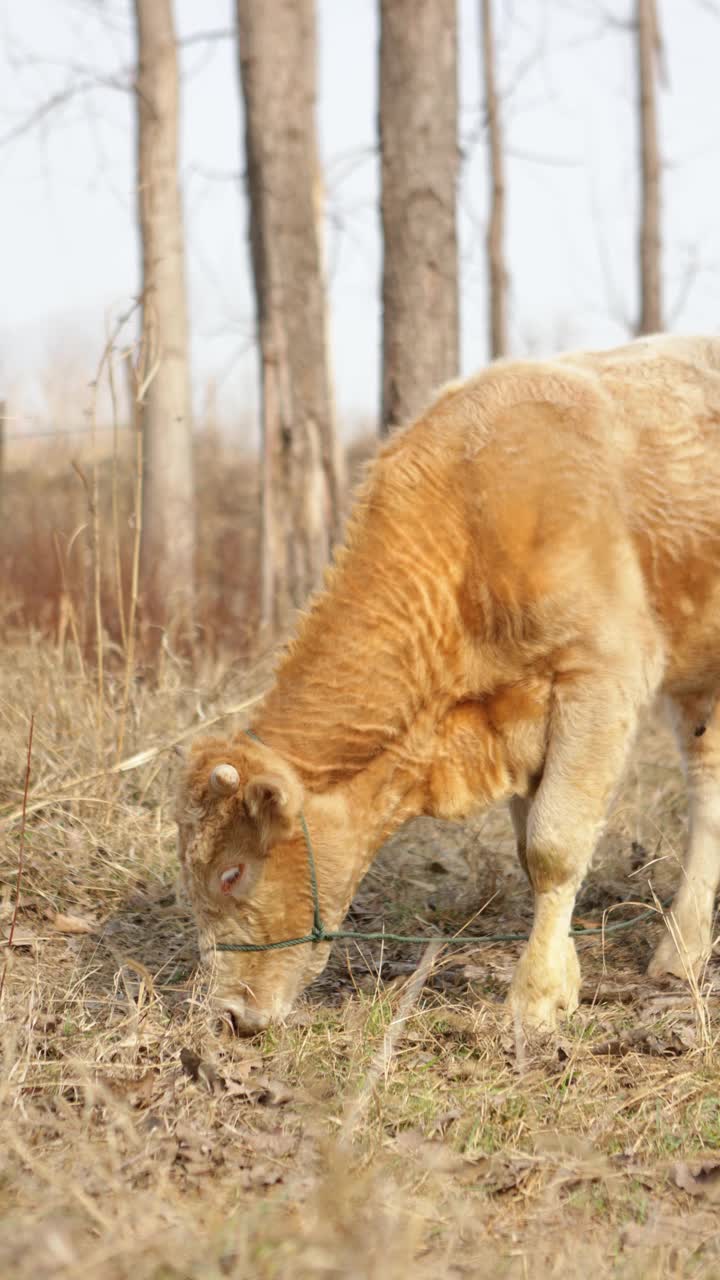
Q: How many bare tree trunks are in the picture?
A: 5